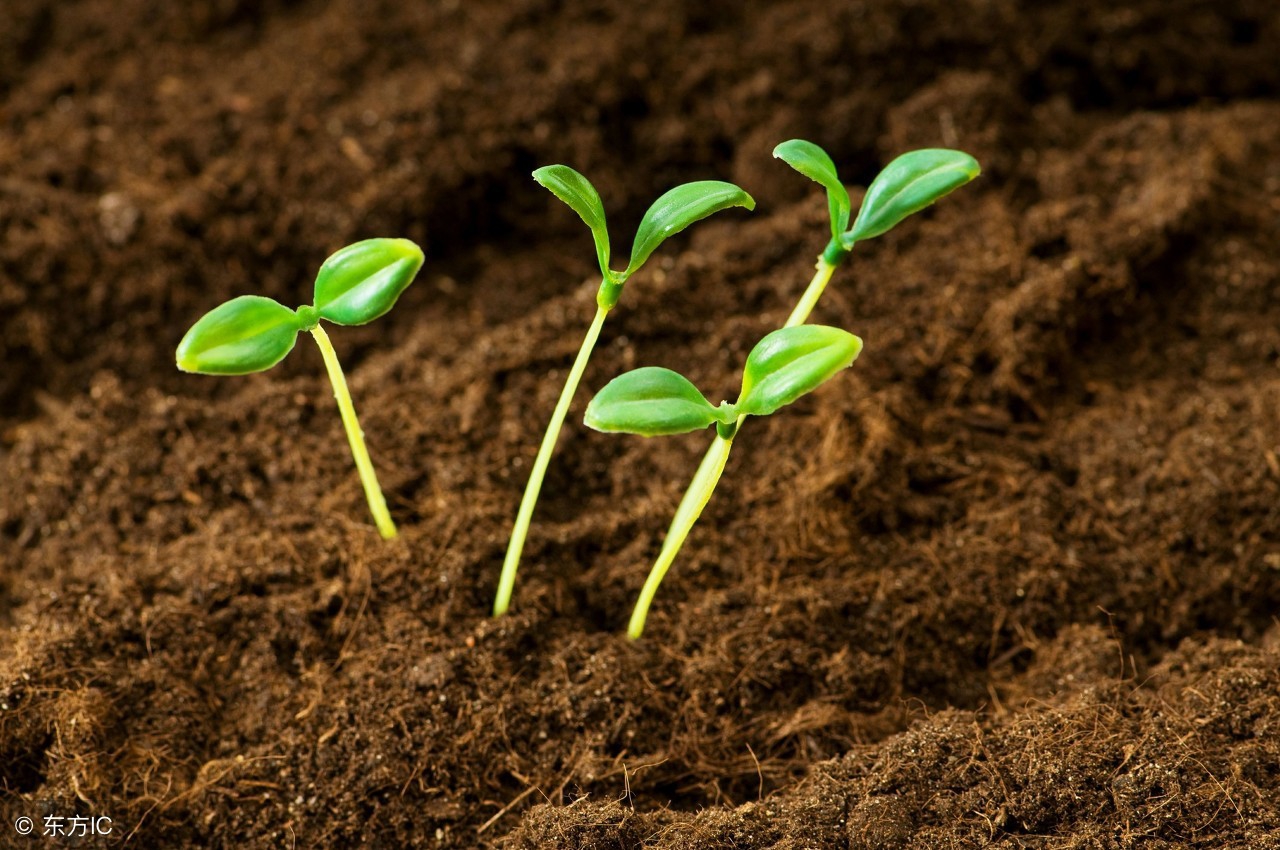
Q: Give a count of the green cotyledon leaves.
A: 8